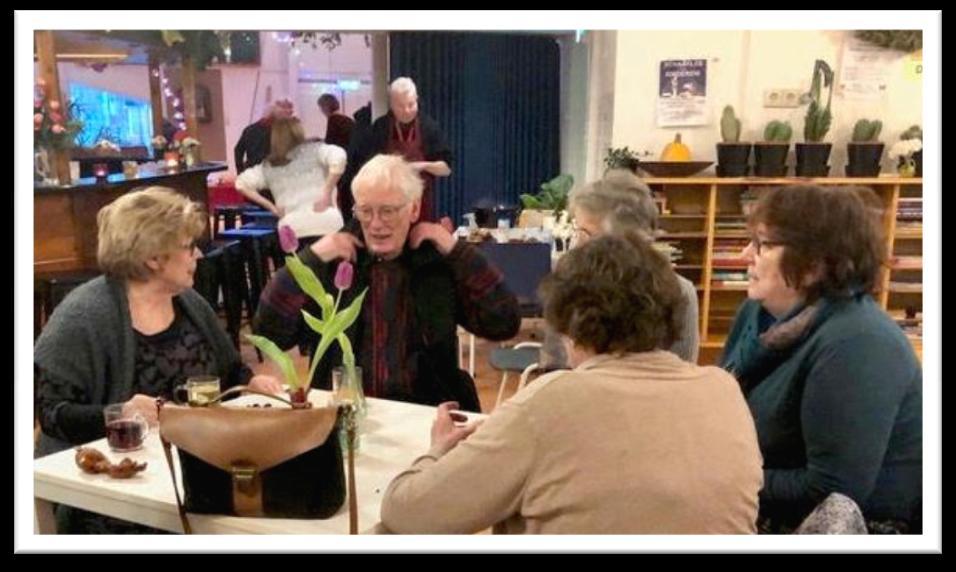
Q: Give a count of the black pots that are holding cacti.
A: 4